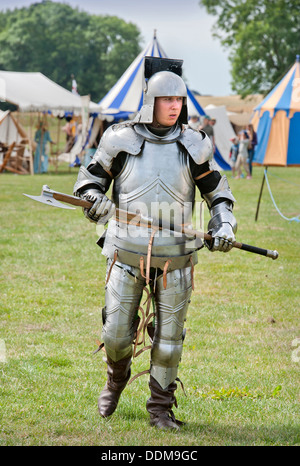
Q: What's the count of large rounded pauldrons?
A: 2